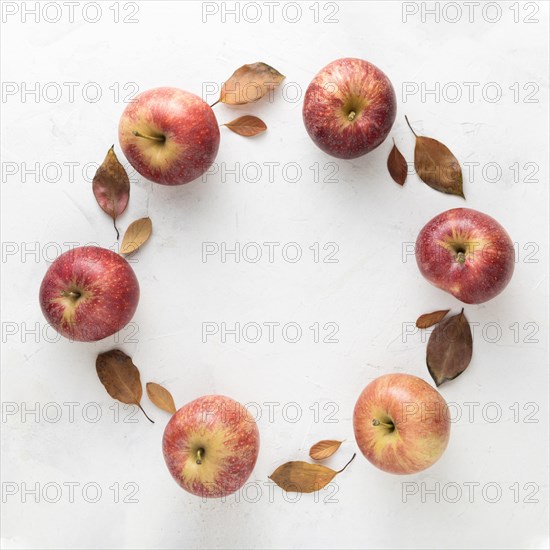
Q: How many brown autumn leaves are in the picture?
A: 12